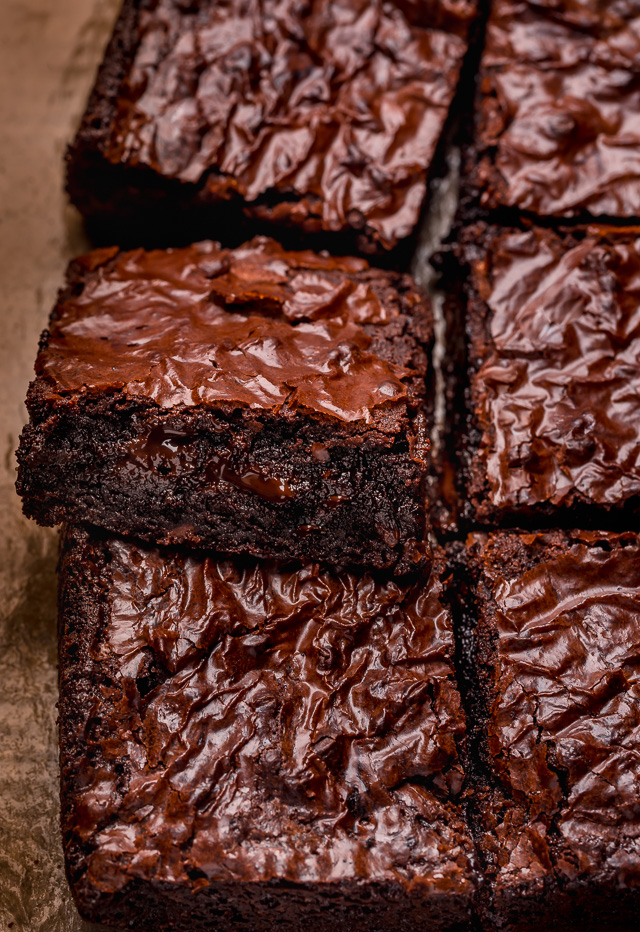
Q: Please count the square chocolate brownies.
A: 6